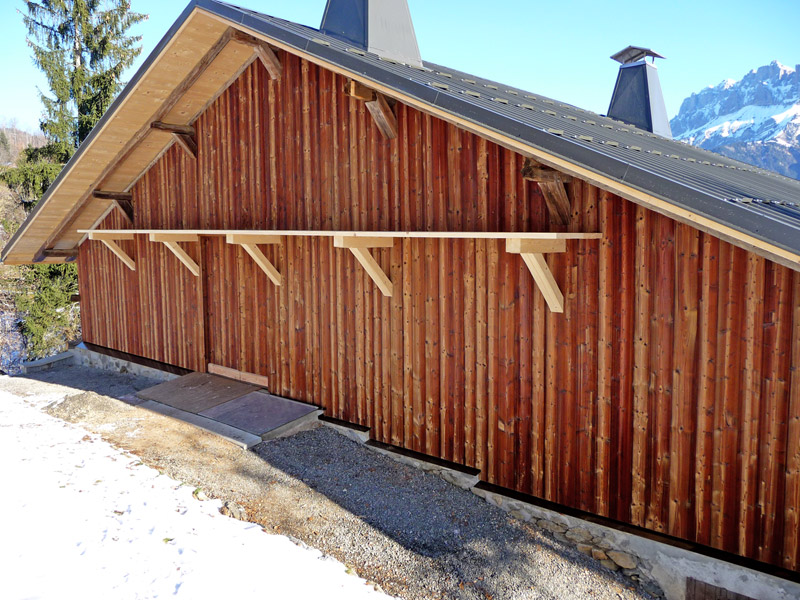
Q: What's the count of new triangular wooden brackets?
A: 5